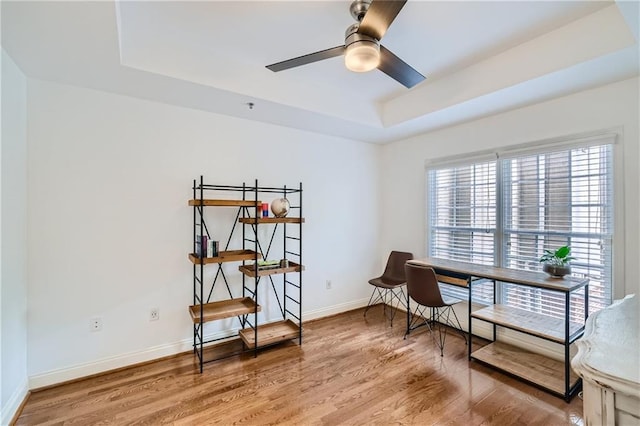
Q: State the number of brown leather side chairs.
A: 2